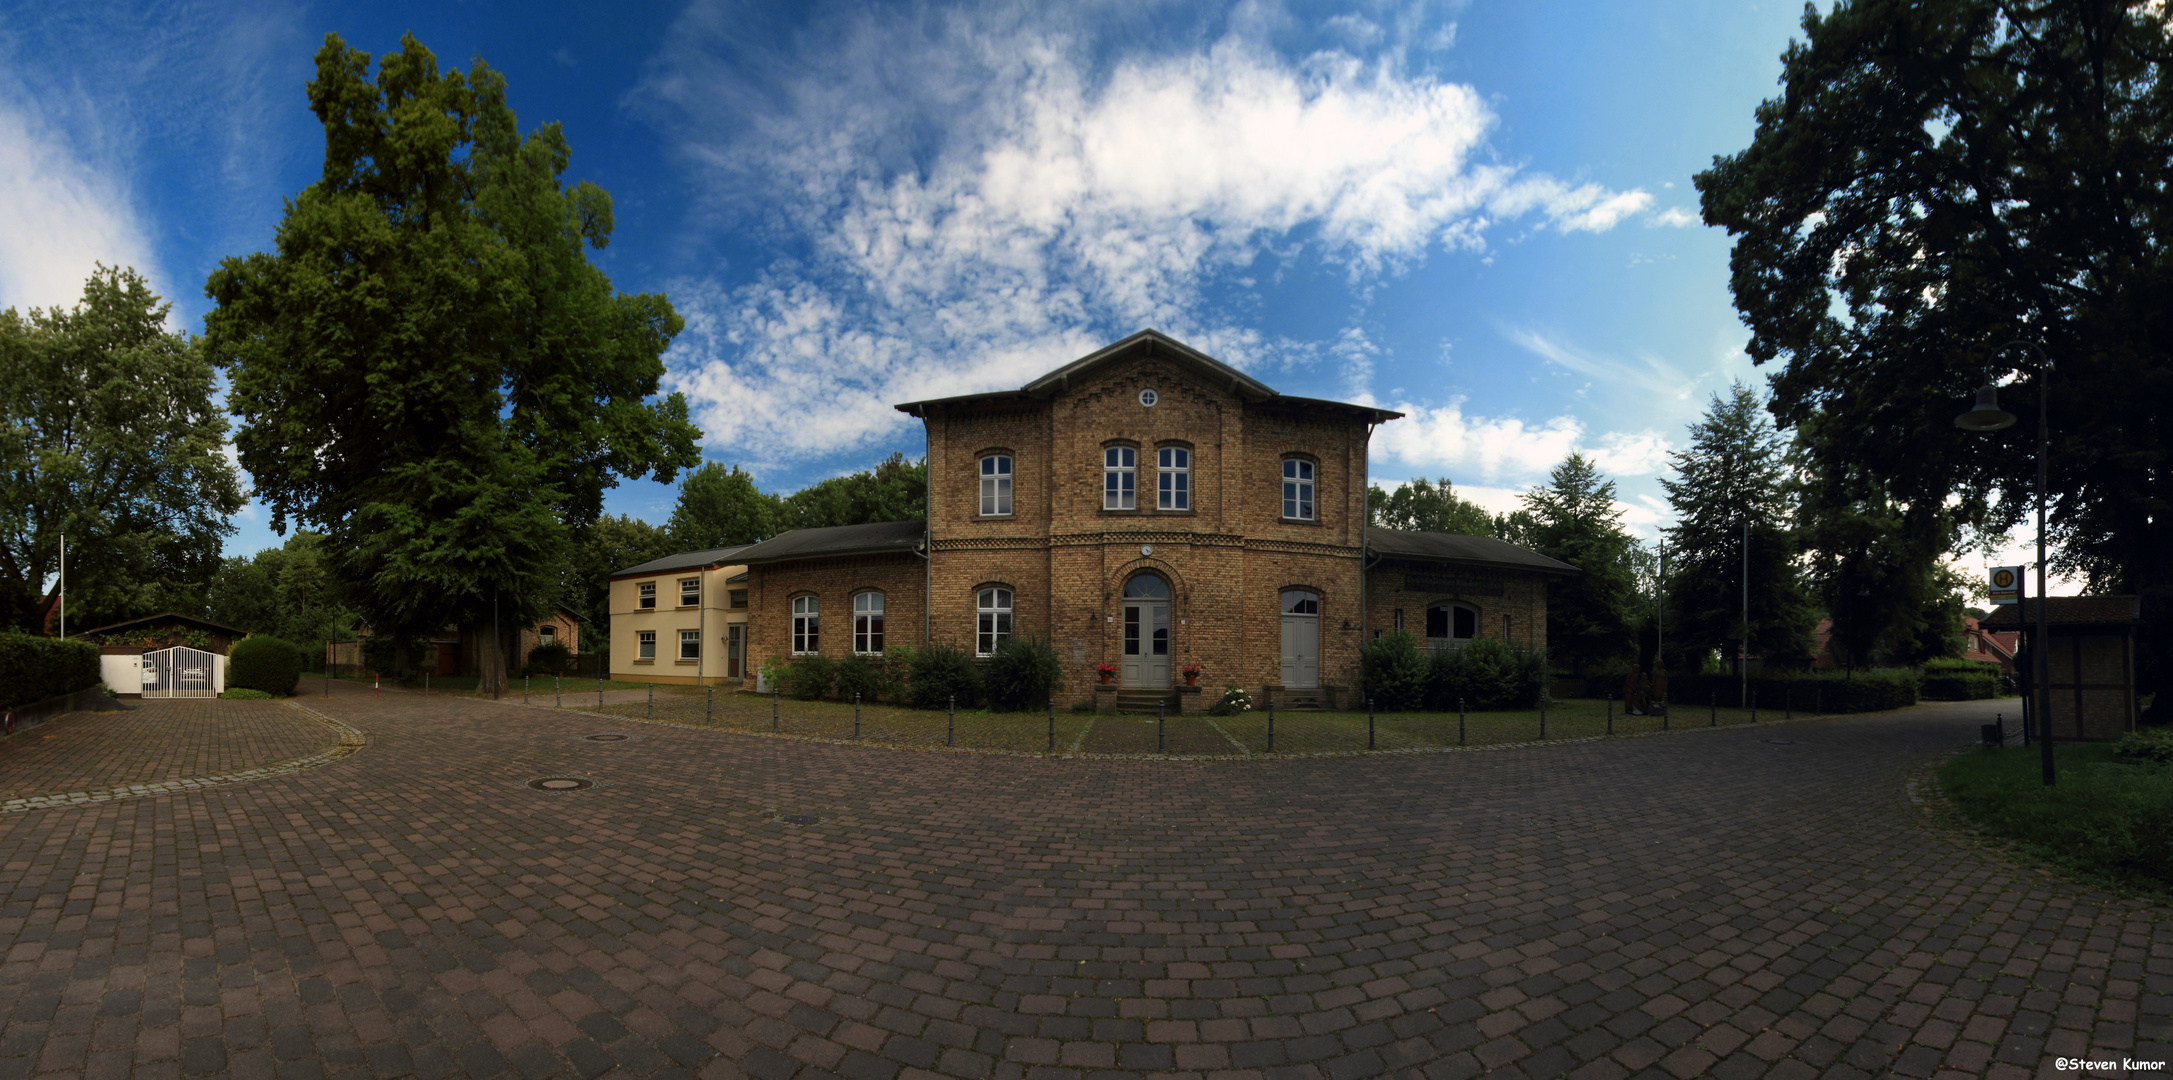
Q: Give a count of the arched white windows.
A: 7